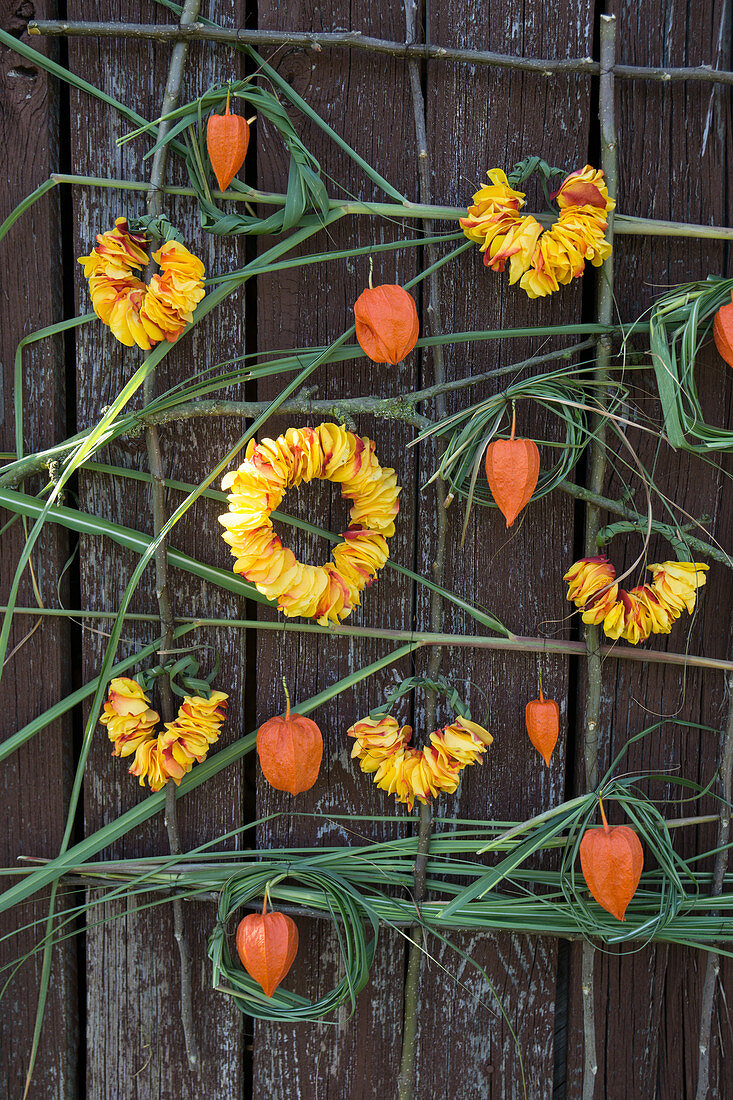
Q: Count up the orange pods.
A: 8